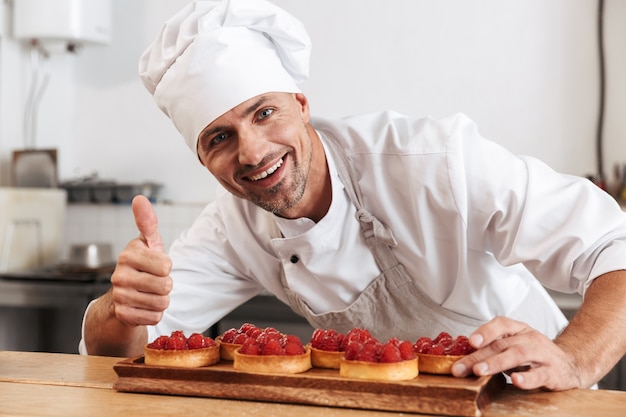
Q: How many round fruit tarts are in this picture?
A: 6